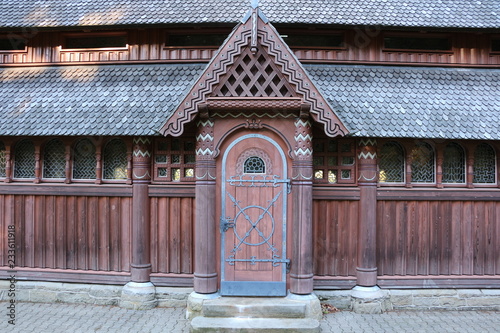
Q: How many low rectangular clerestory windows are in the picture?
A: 6